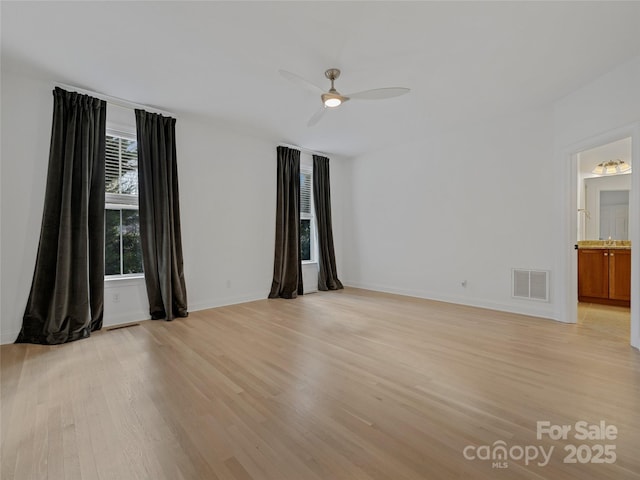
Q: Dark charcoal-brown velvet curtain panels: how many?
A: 4